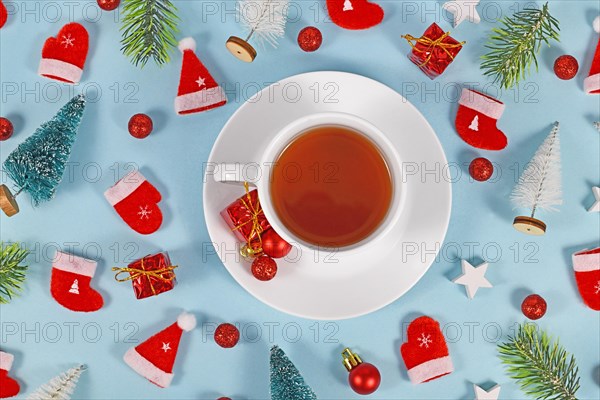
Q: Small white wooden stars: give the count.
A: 4